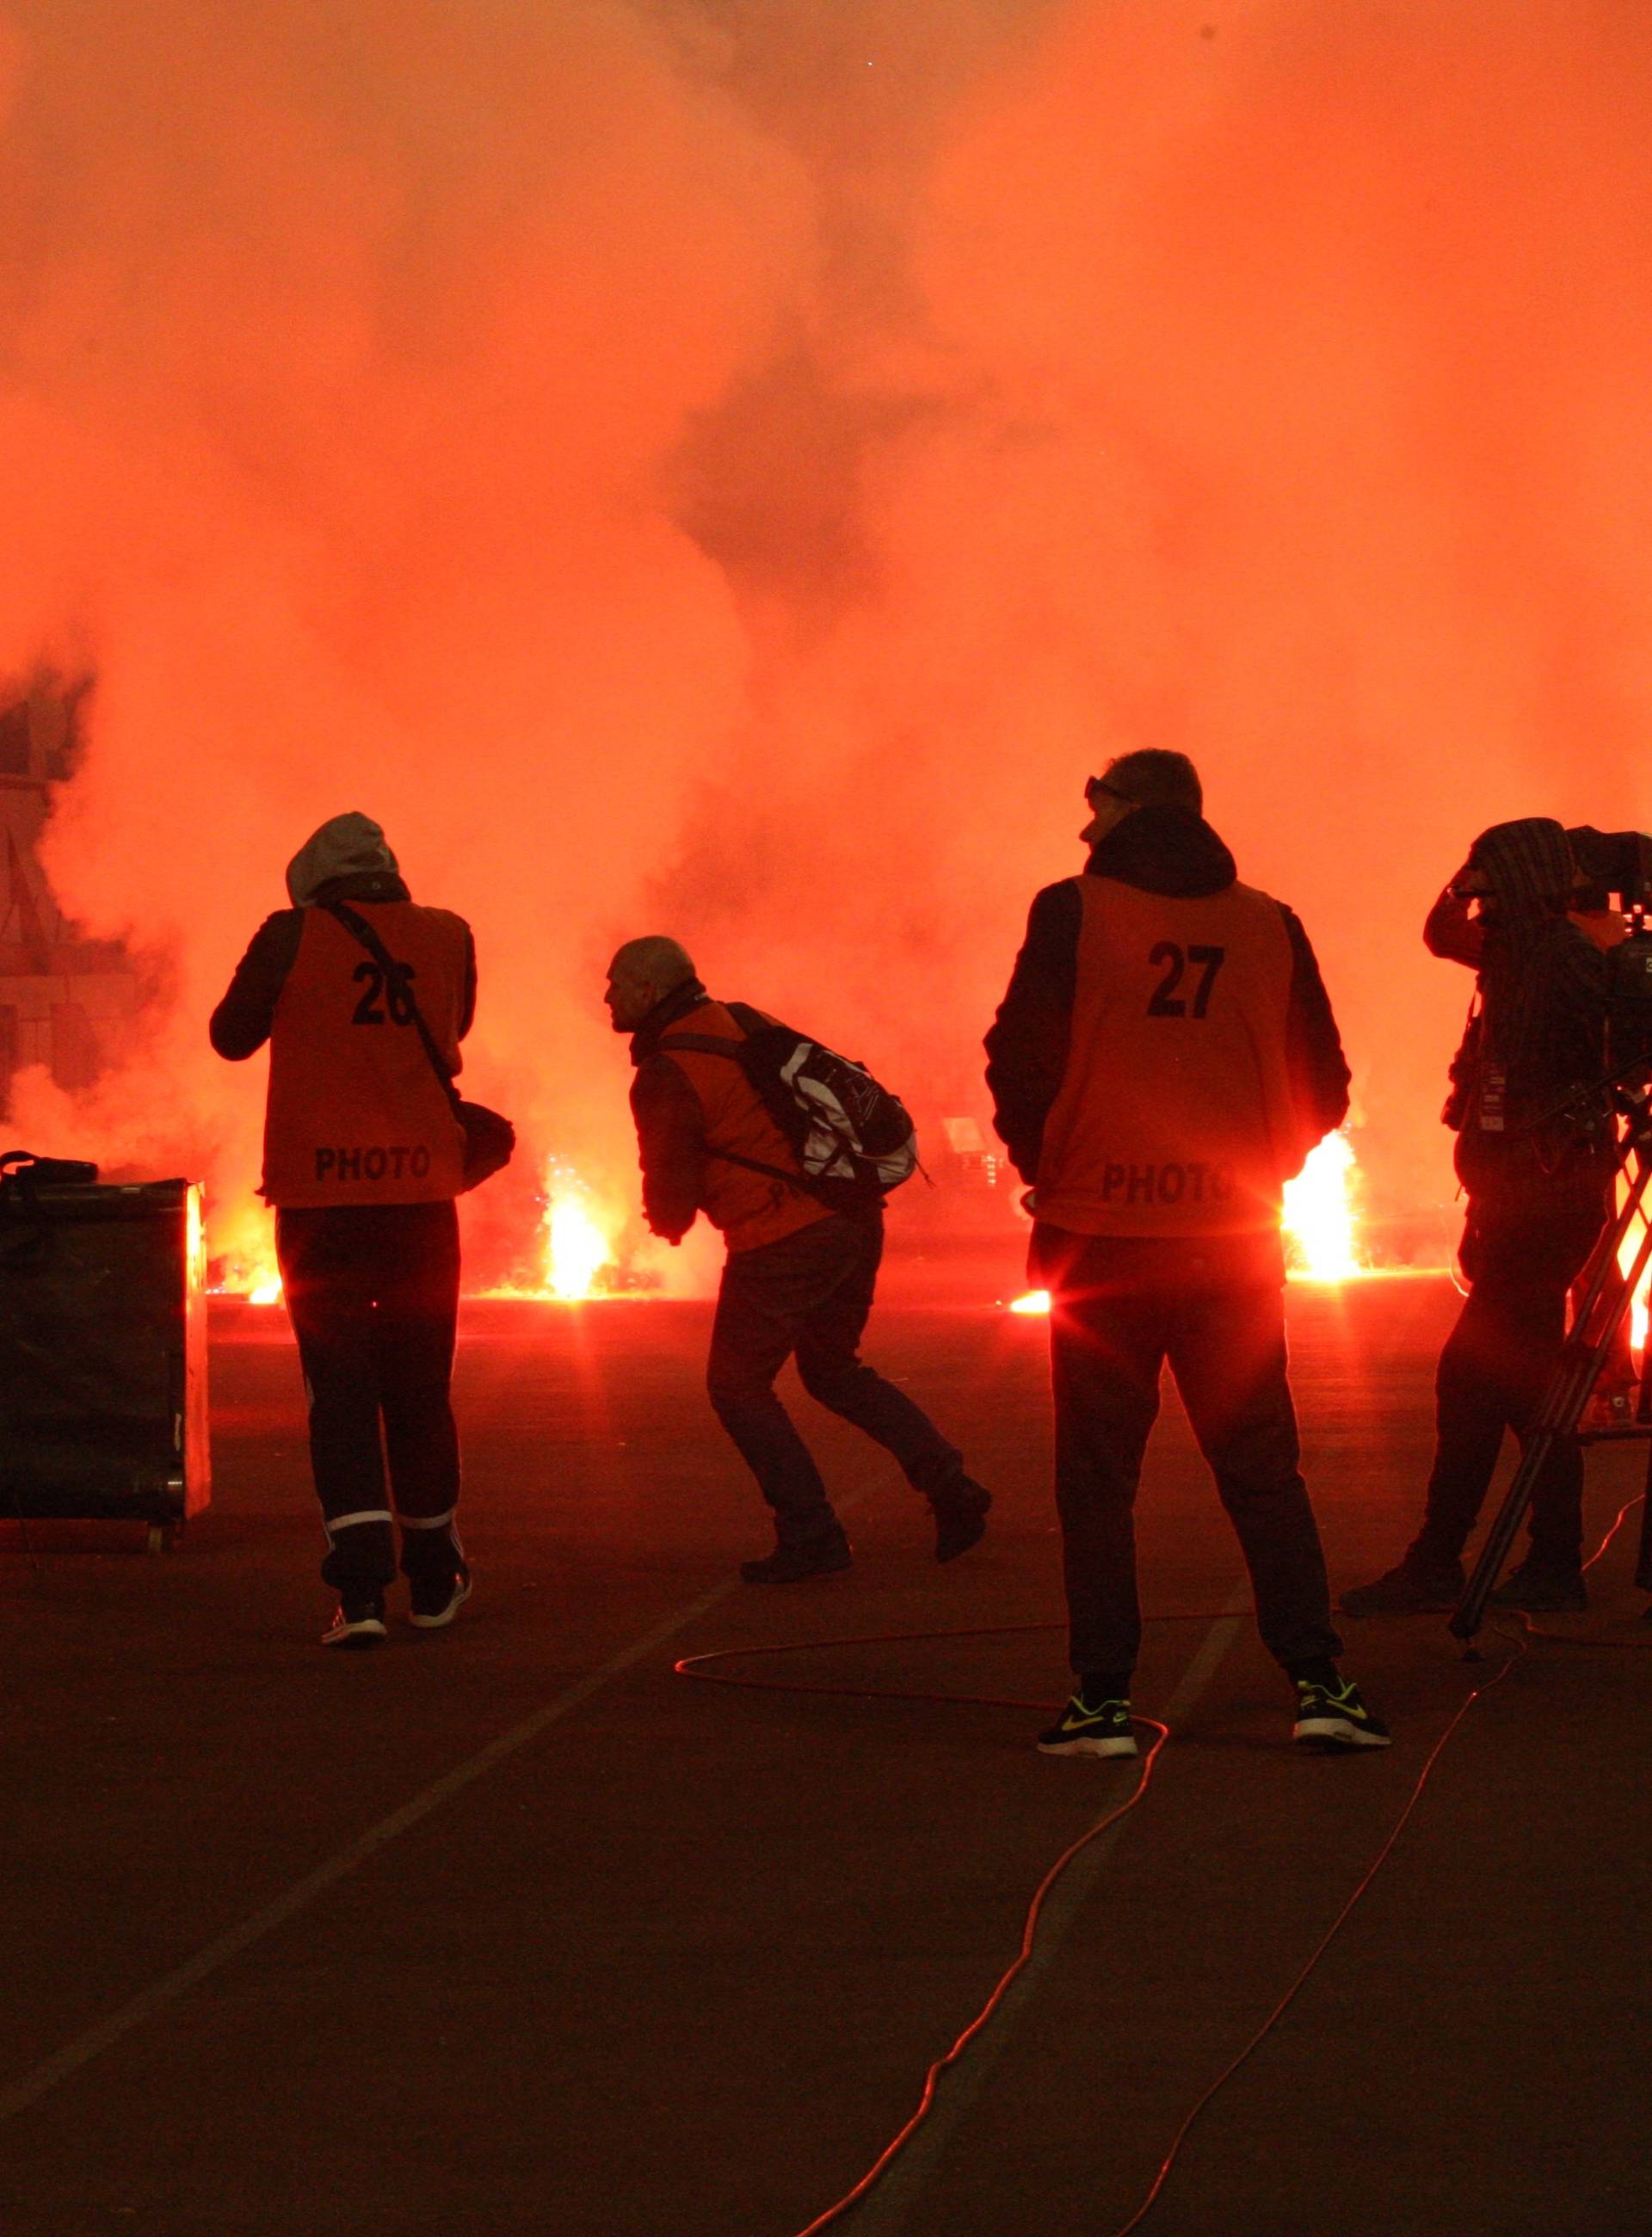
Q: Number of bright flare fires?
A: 5